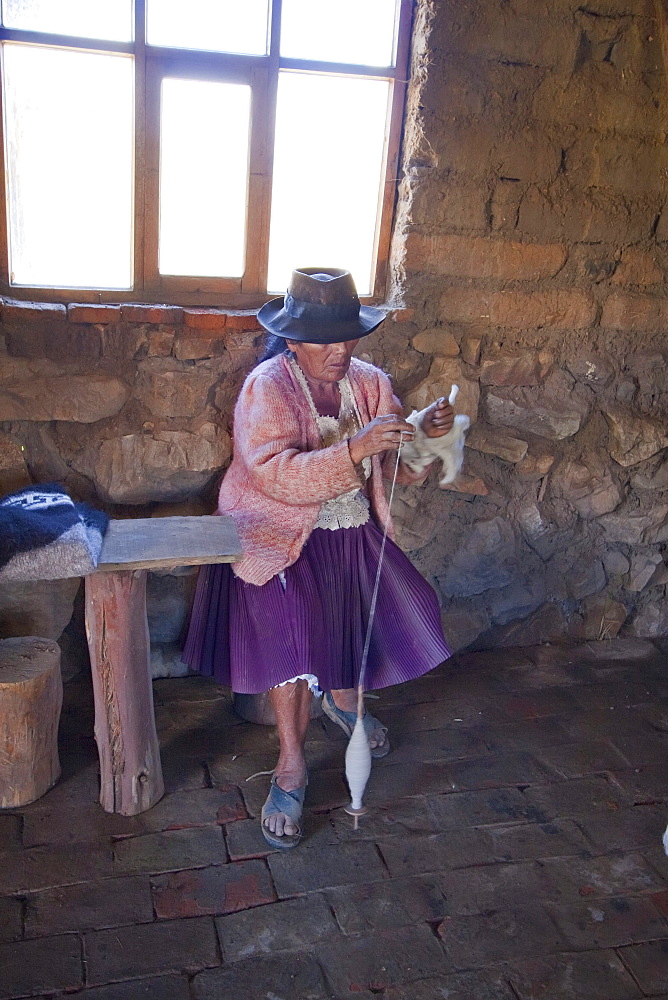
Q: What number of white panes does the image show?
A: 6